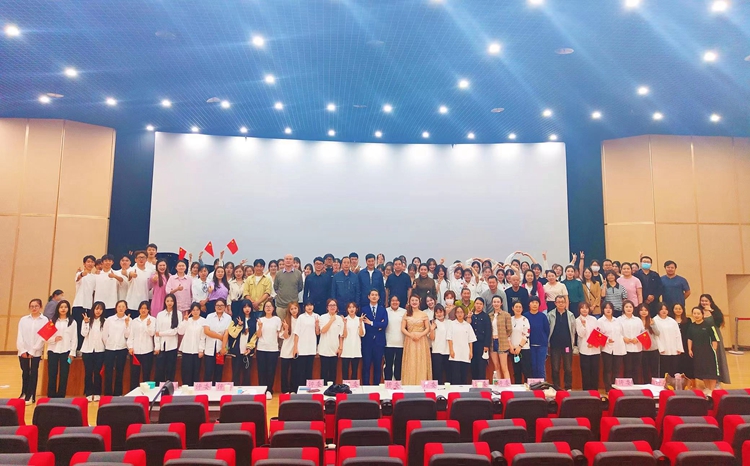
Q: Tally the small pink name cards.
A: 12